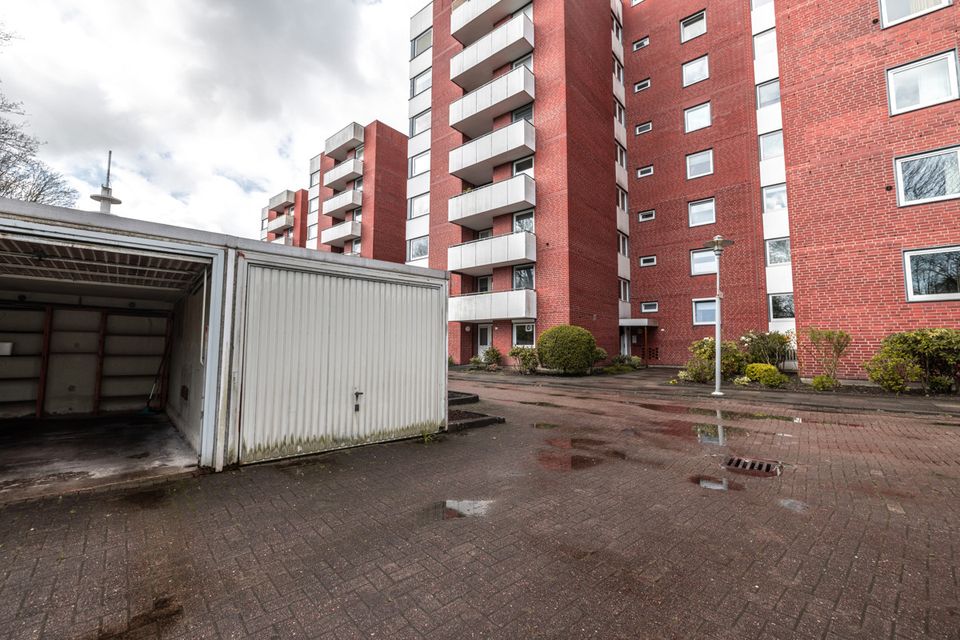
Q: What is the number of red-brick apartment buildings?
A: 3